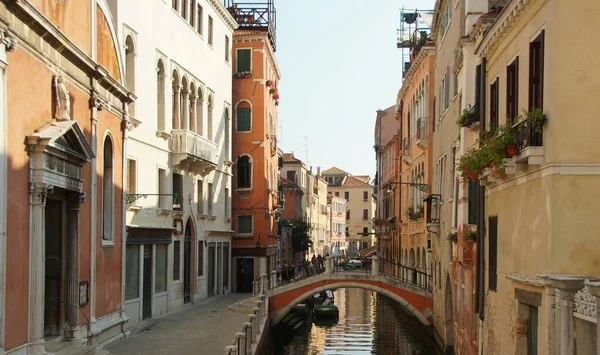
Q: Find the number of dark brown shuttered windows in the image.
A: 3